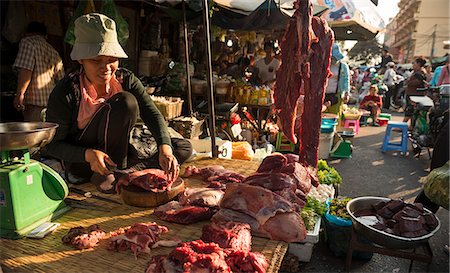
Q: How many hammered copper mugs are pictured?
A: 0